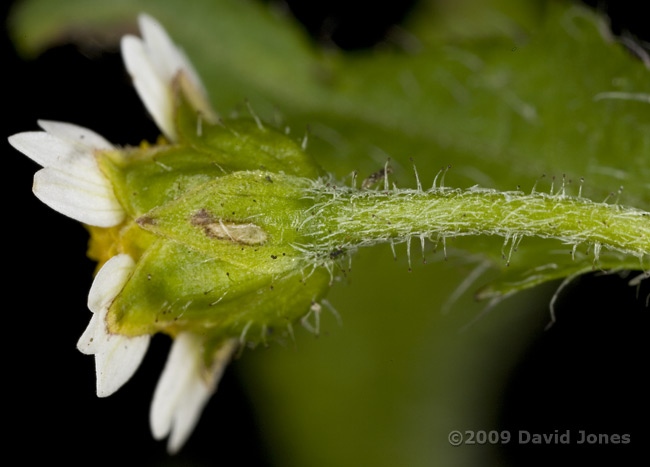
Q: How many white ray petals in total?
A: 4